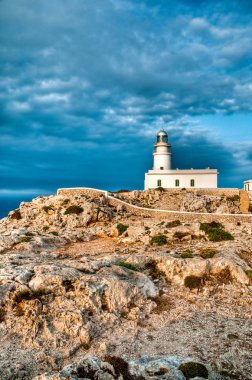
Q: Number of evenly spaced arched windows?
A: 3